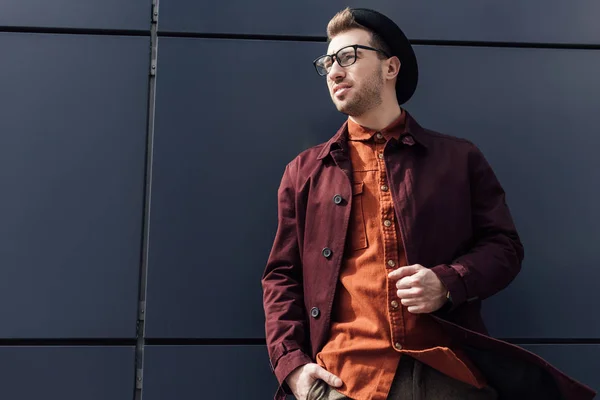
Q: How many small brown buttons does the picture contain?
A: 7